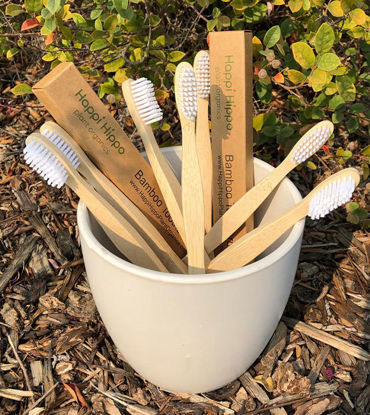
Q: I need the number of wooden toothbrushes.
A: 7